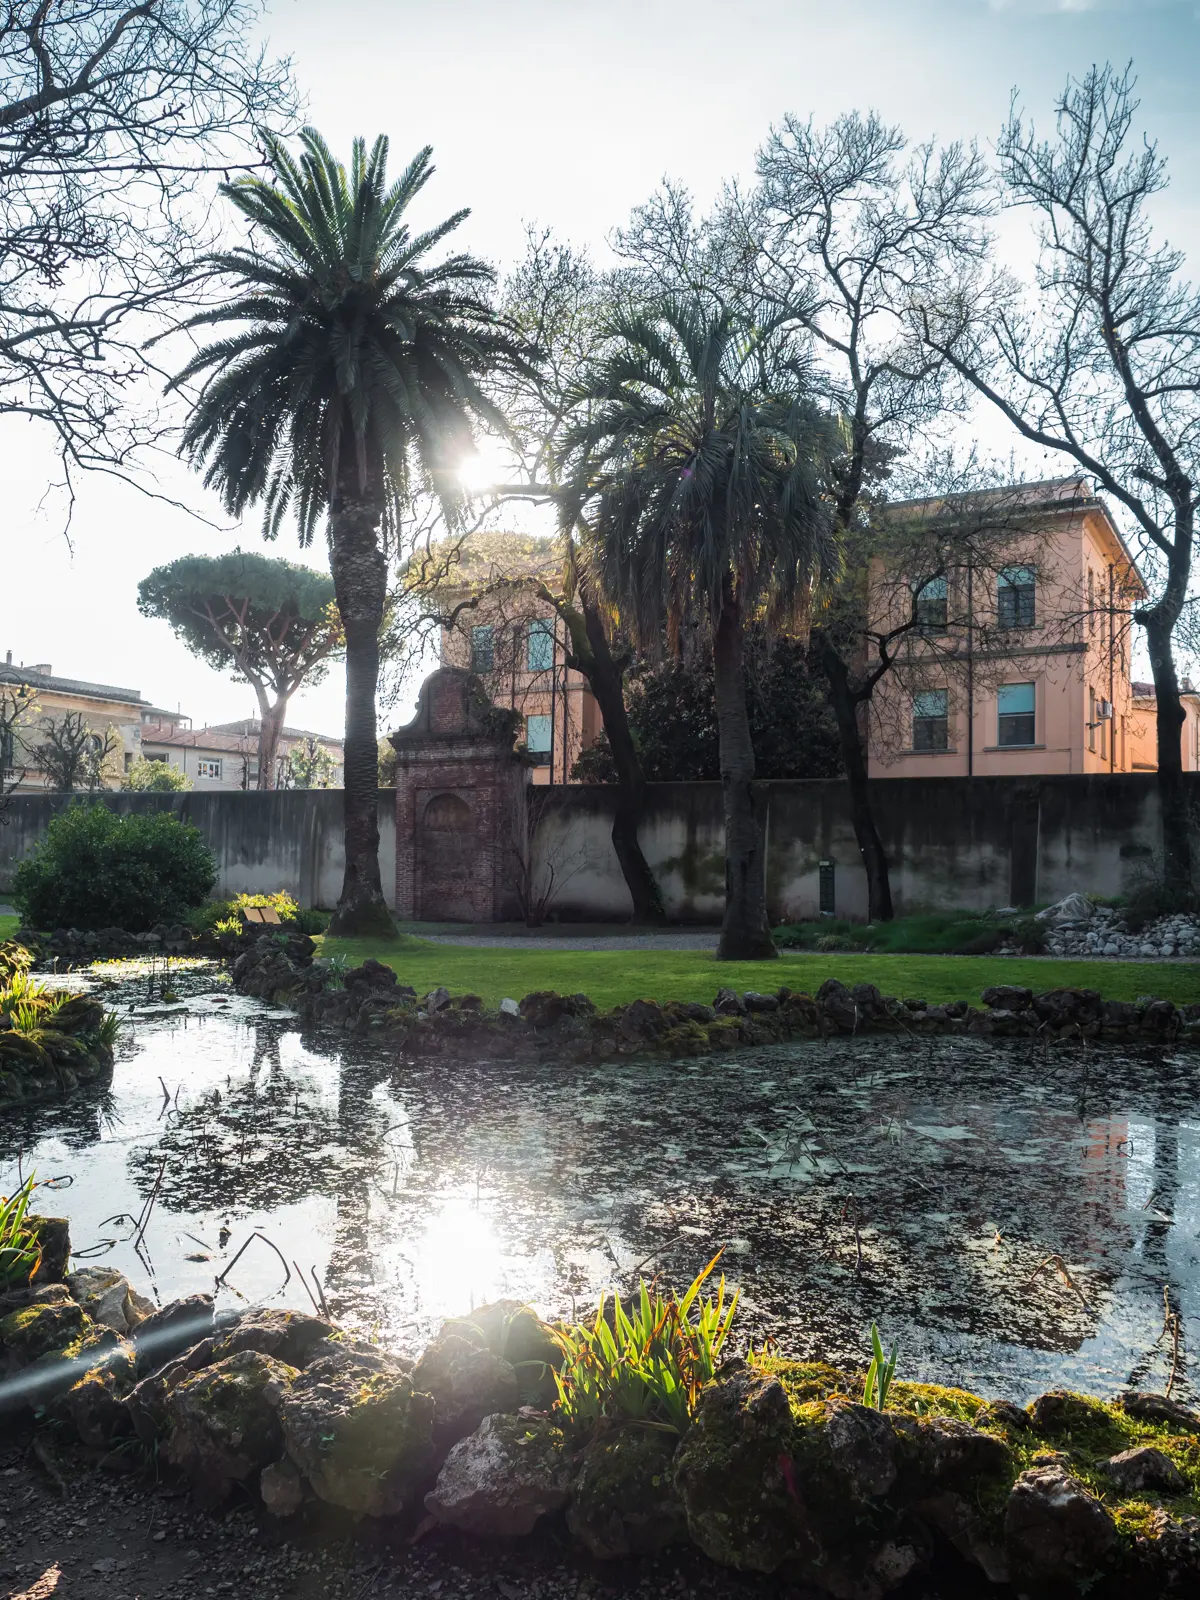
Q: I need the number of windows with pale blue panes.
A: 7